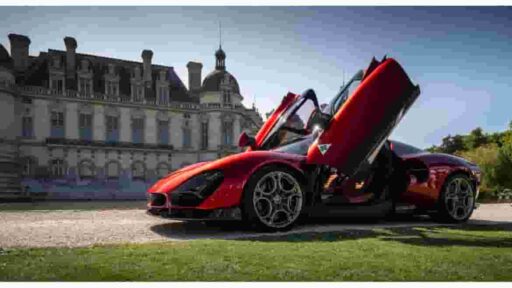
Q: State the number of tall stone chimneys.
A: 4